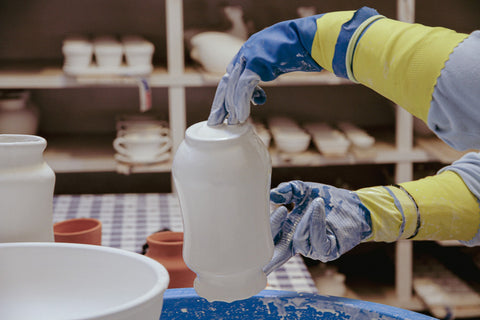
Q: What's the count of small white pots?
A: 3